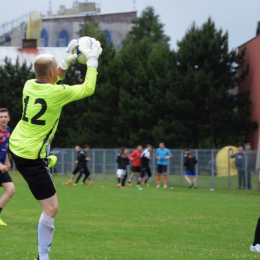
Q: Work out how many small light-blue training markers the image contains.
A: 5